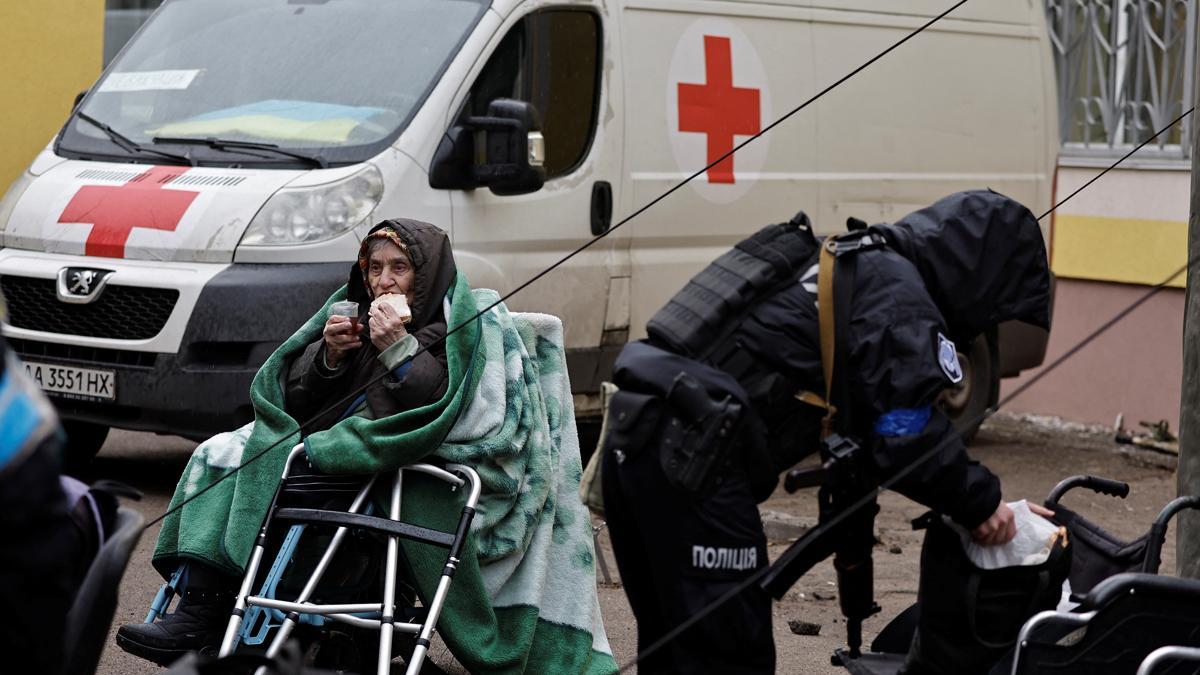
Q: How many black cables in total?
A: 3